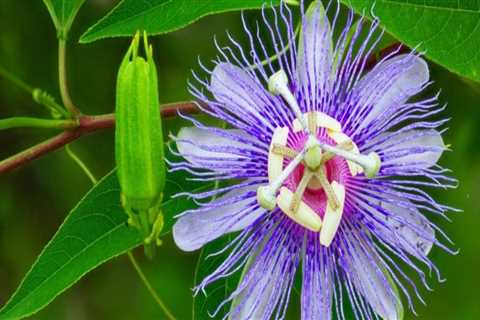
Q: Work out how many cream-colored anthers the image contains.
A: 5